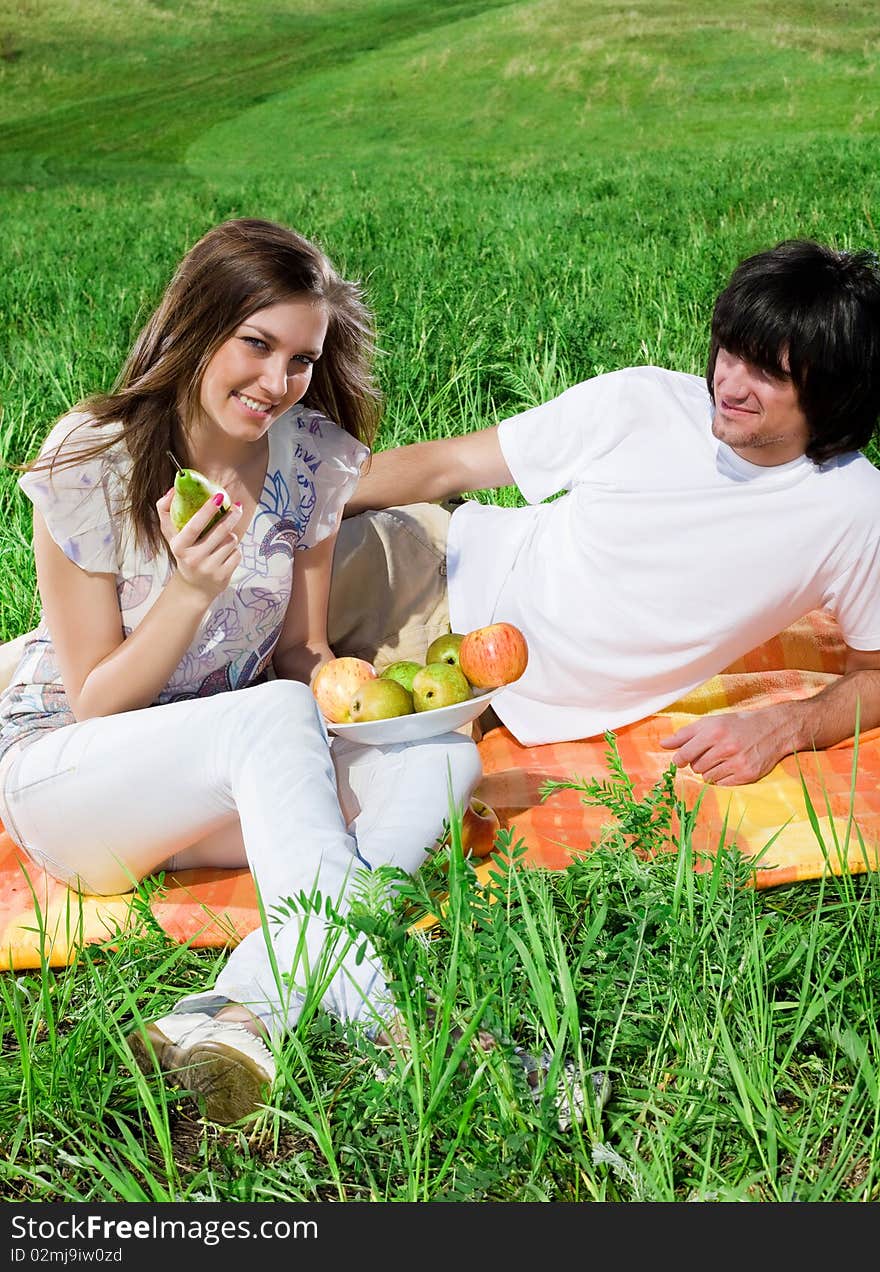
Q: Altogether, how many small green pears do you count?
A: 5